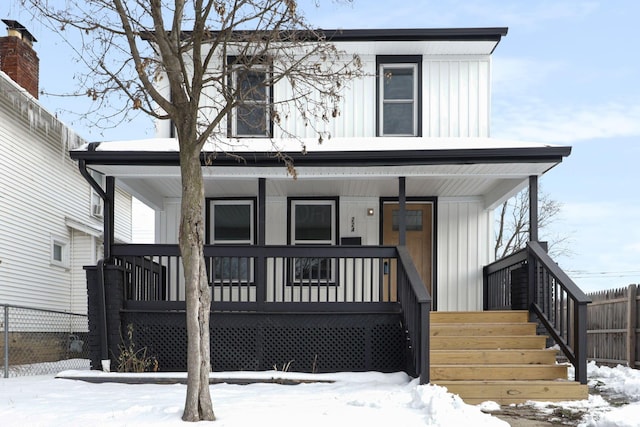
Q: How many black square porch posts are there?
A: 4